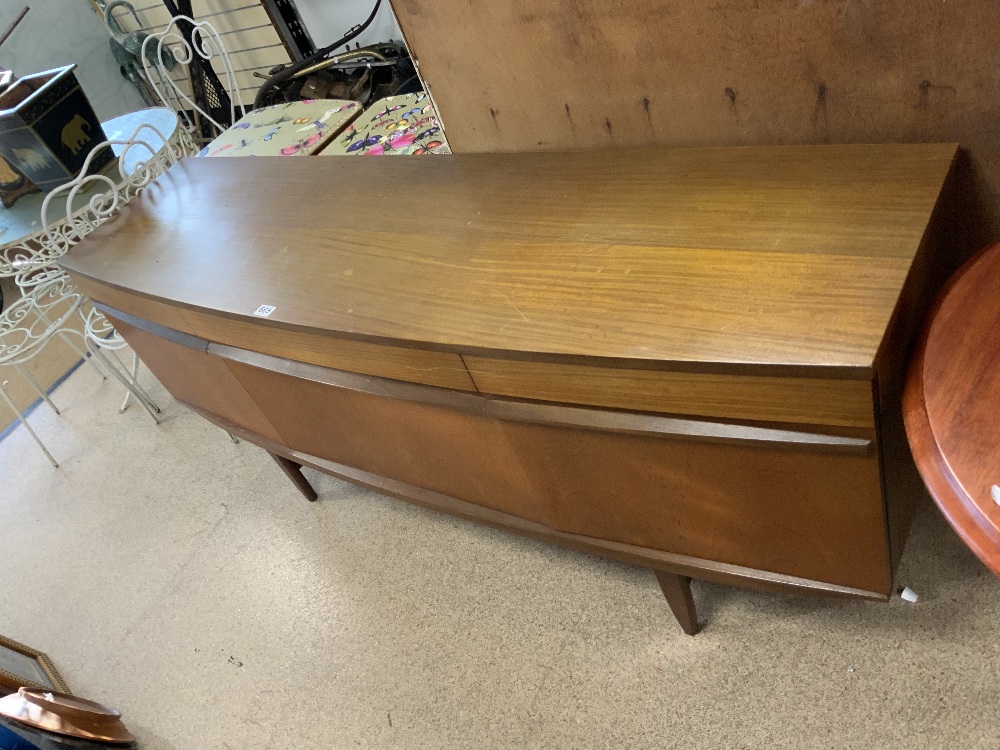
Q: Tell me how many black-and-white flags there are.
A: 0